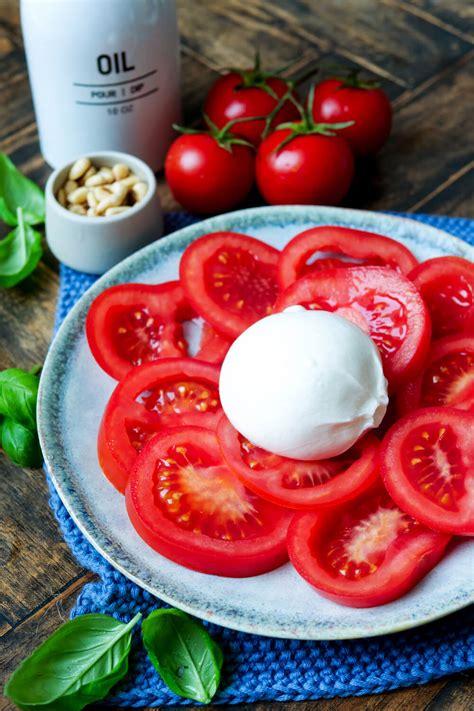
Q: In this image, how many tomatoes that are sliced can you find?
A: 11